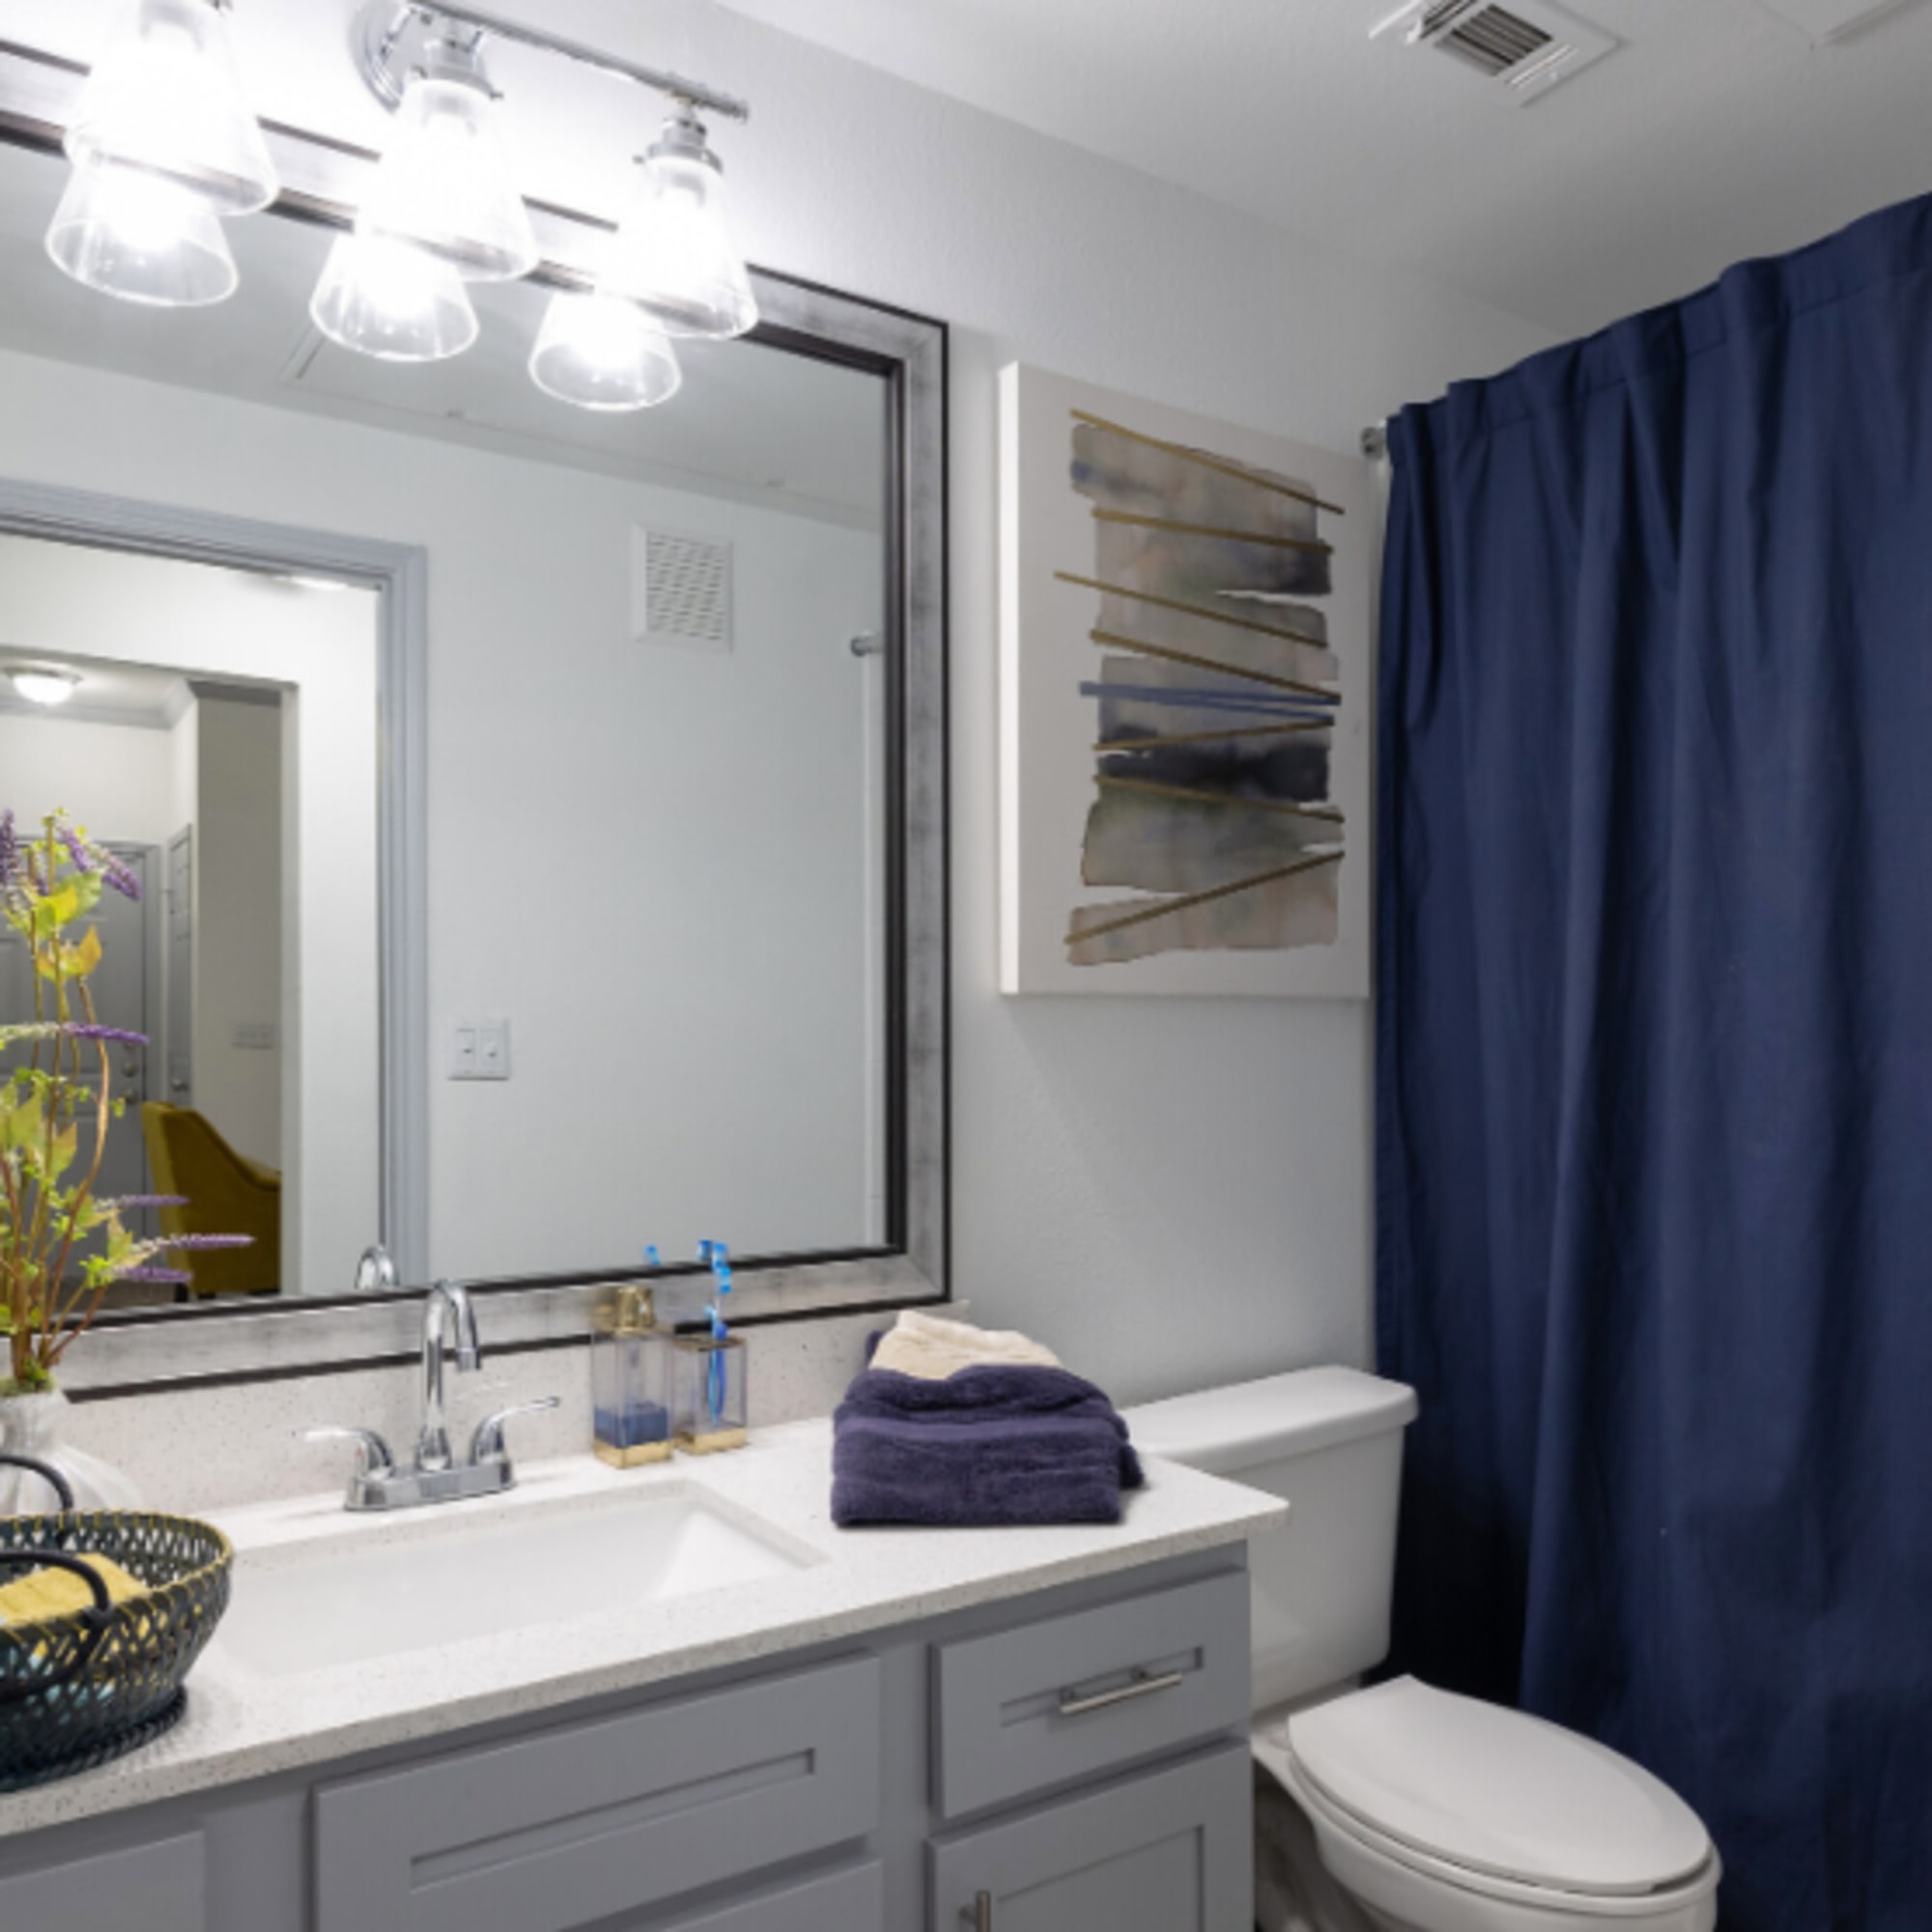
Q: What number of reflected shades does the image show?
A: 3